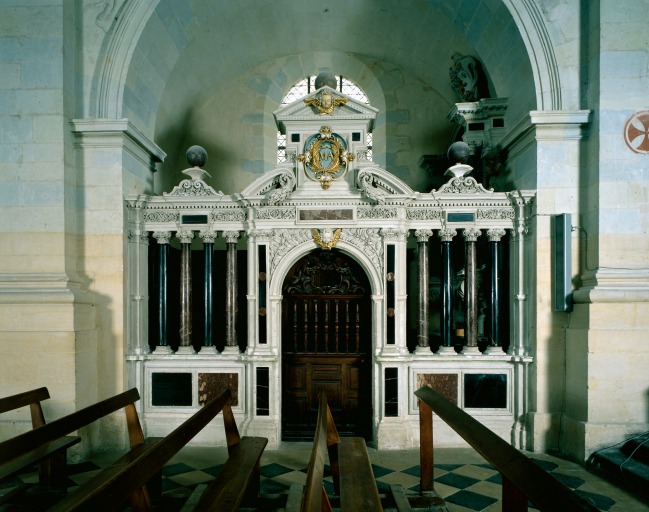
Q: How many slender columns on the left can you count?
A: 4